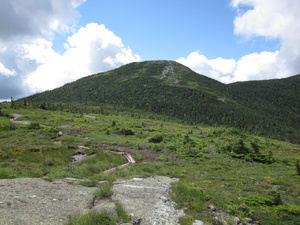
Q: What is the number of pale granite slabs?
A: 2